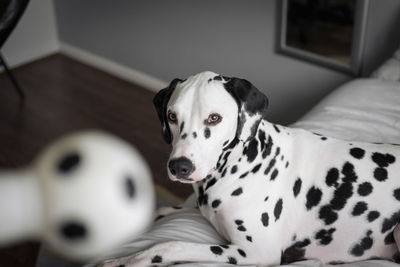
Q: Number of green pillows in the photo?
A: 0